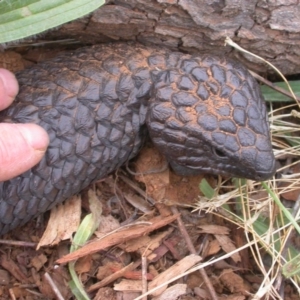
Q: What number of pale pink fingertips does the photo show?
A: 2